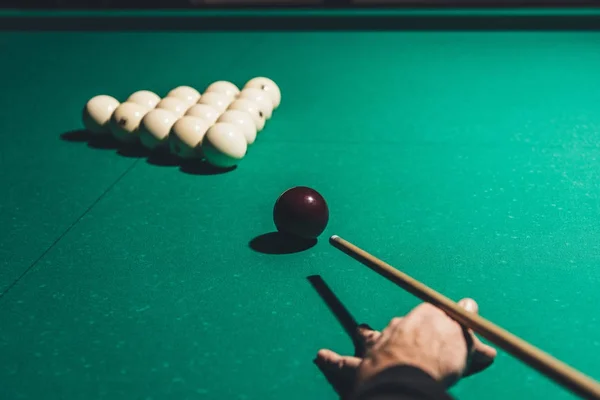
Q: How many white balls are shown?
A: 15